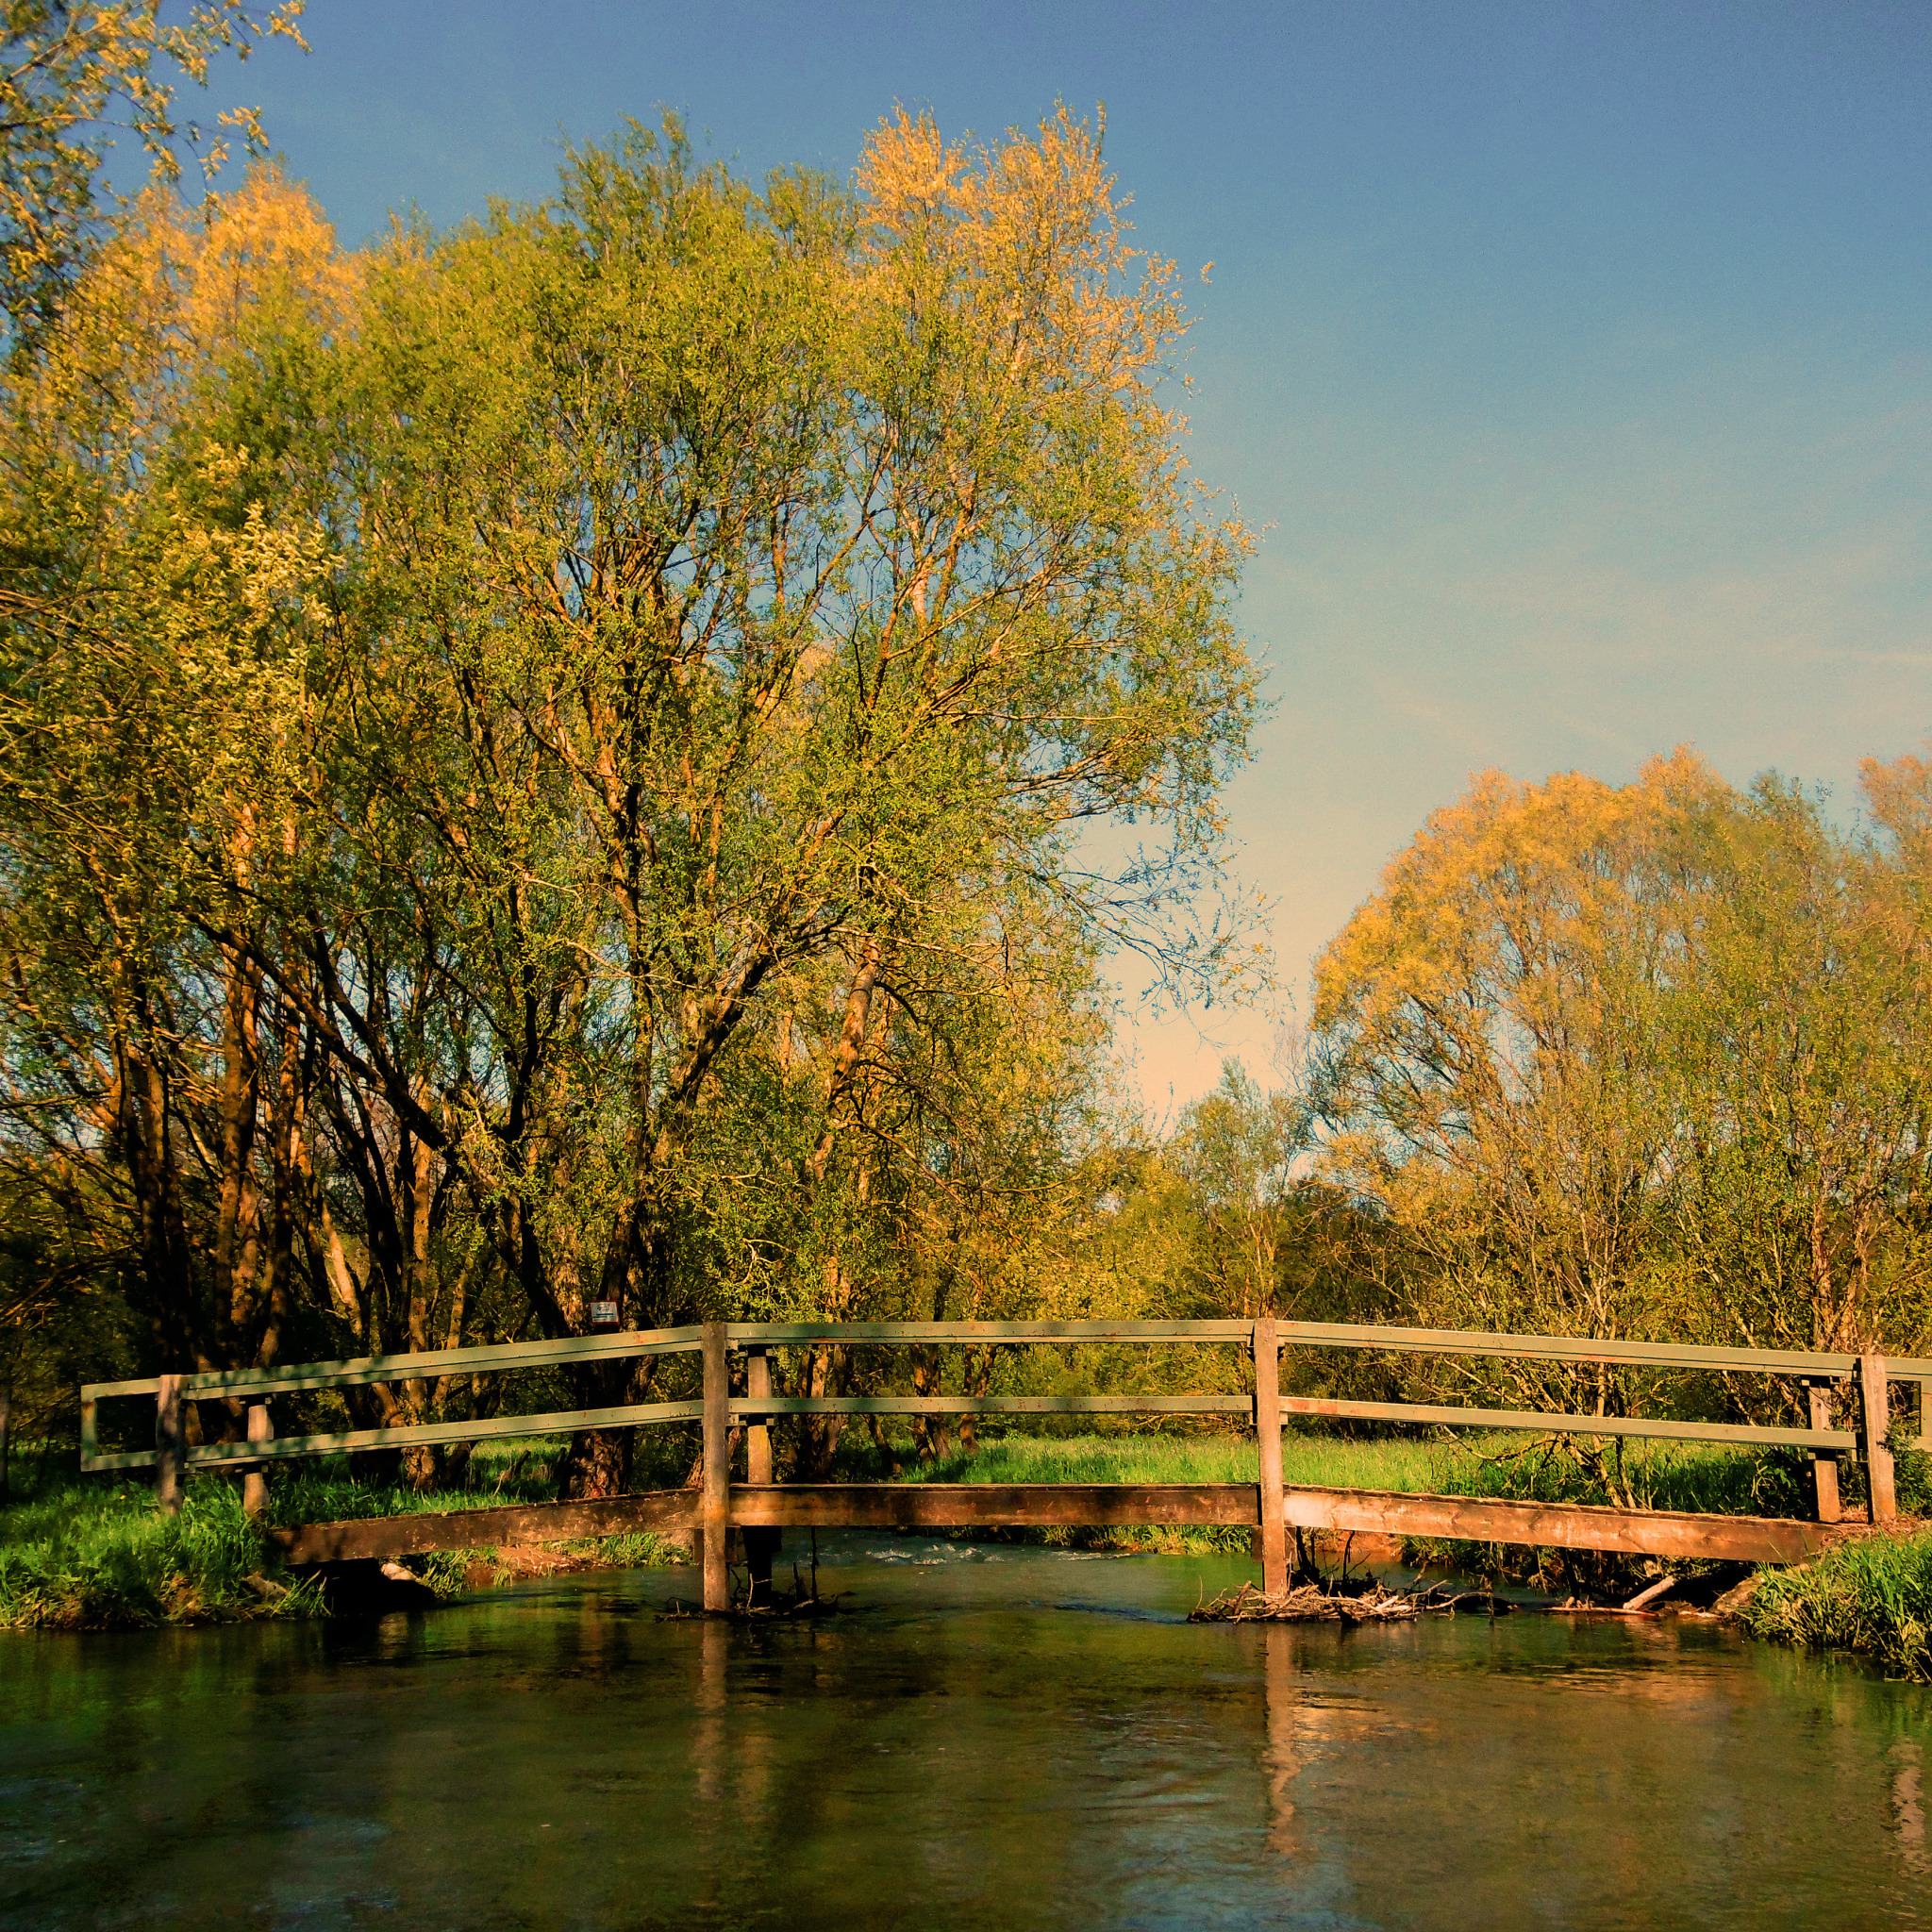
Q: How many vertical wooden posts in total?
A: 7